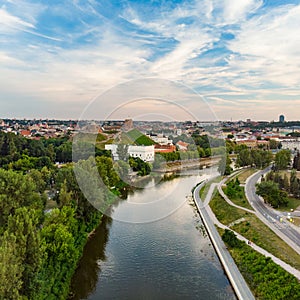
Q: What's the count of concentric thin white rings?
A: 3